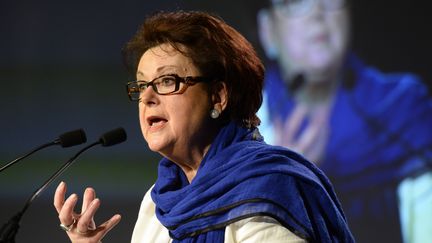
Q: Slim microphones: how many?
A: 2